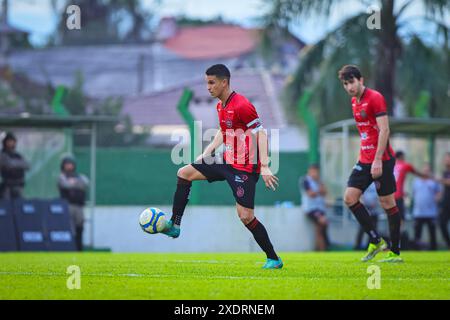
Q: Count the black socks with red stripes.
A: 4